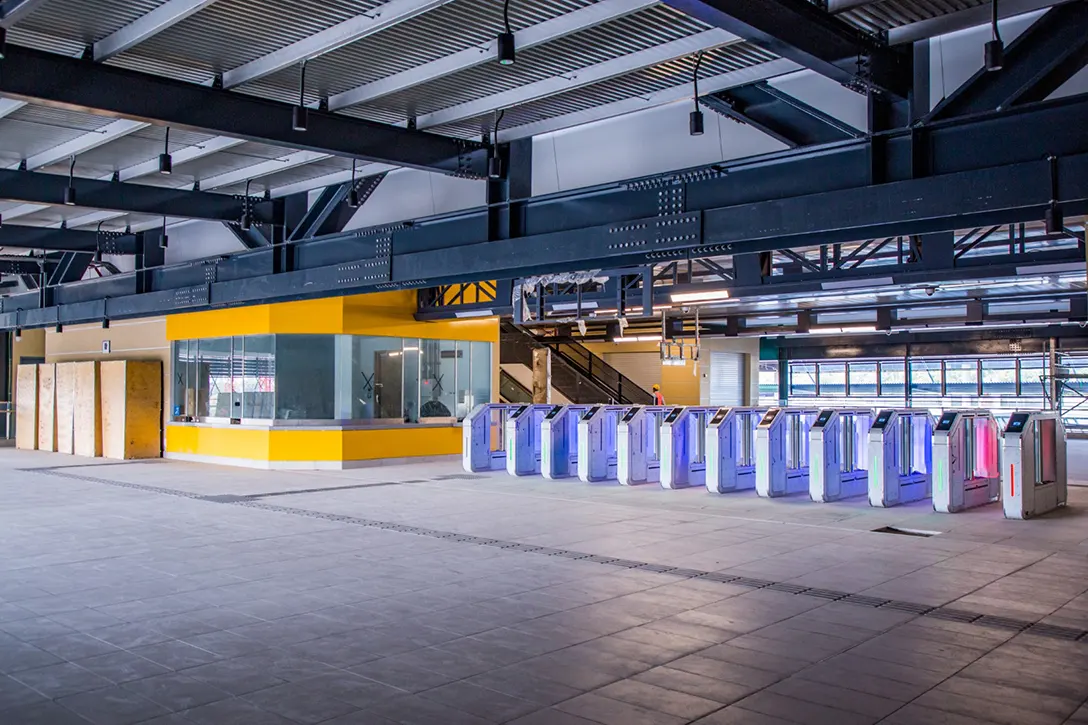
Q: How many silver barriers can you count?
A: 12